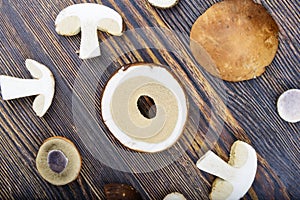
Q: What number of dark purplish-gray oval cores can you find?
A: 1